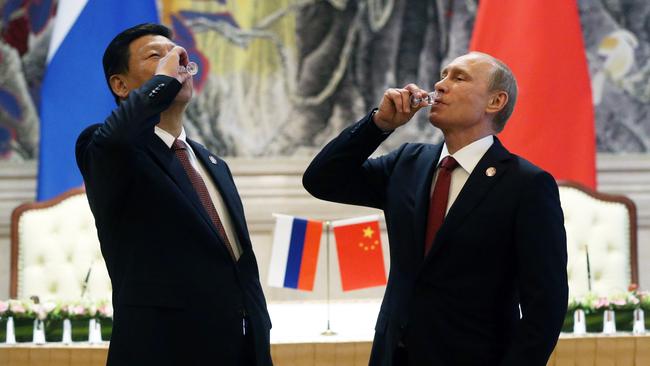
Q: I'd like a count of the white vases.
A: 7